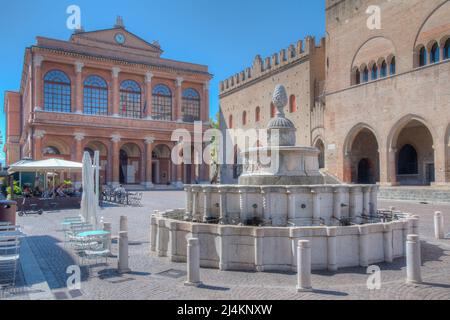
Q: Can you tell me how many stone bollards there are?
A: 7